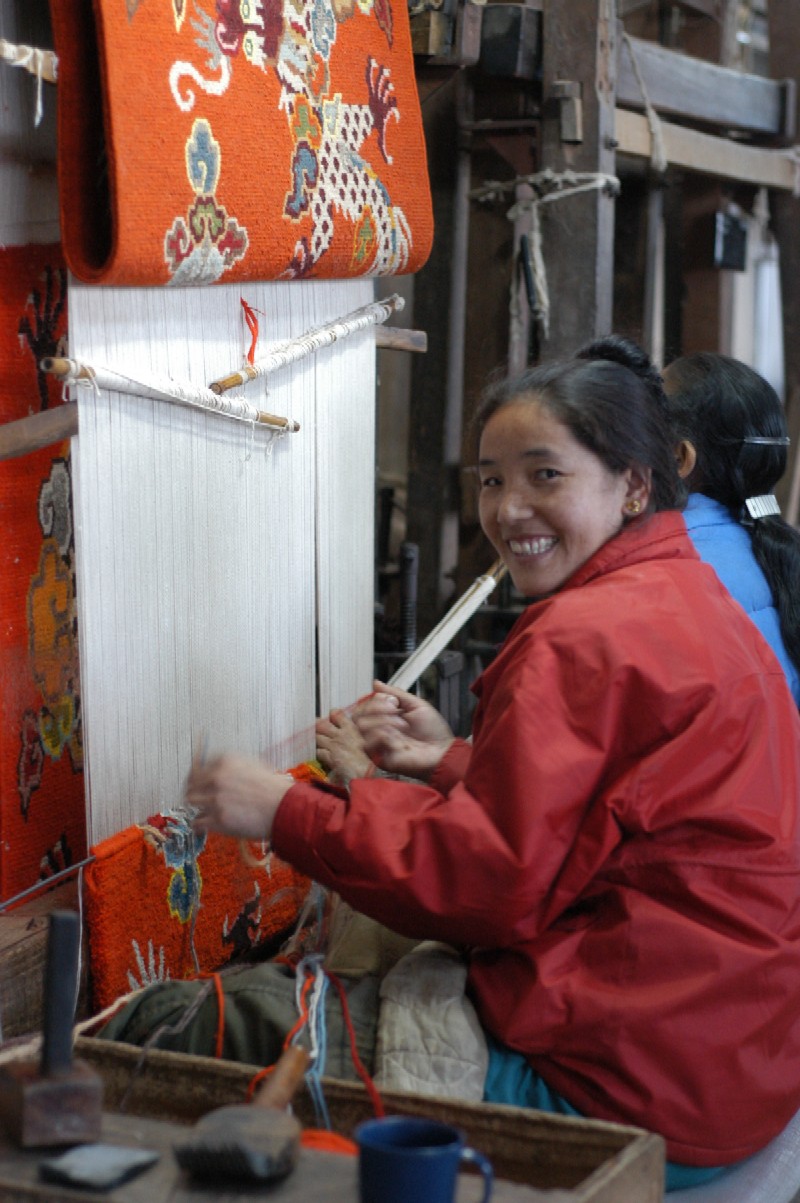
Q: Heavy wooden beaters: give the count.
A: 2